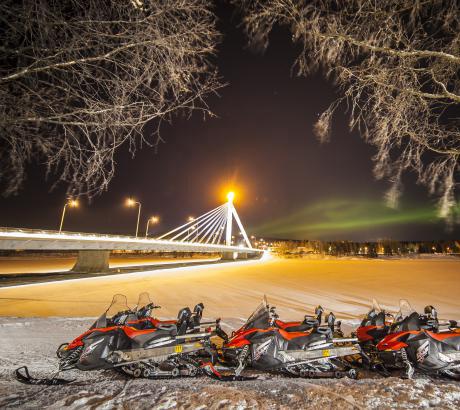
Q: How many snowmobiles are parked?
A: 6